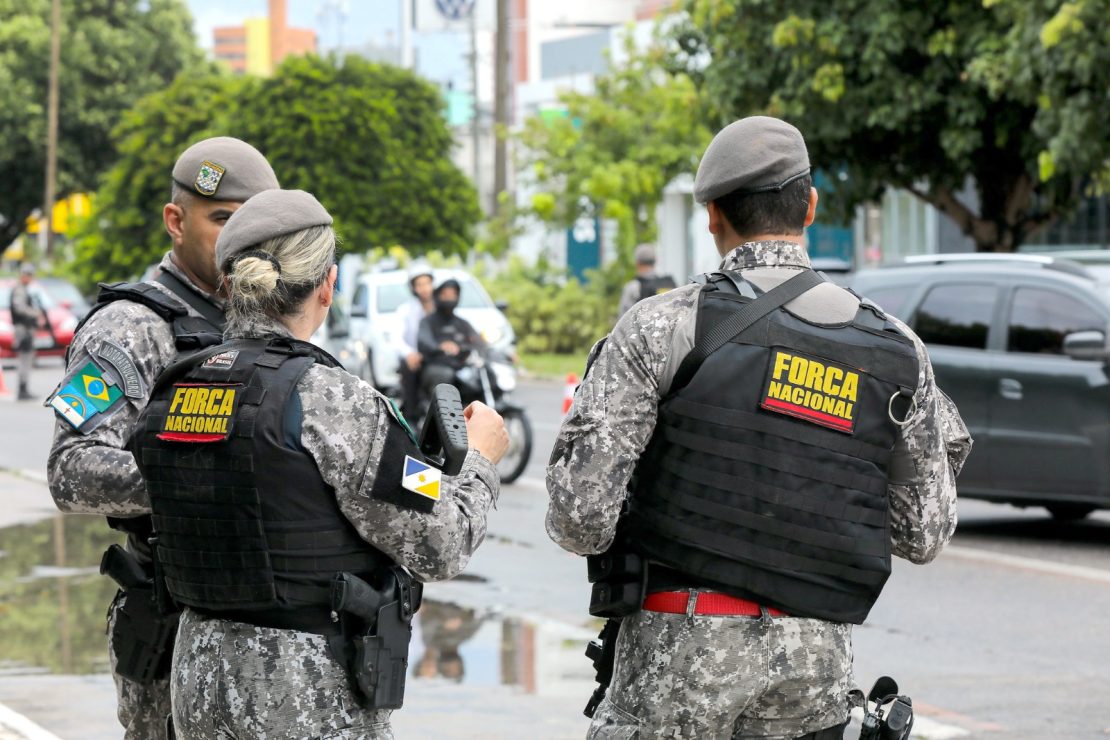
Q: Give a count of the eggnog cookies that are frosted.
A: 0